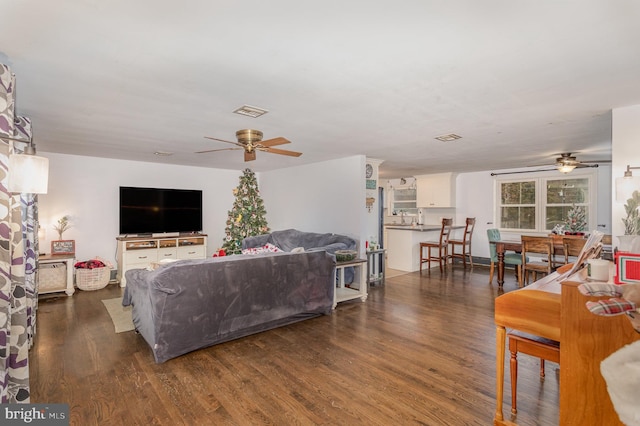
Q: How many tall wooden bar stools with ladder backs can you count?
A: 2